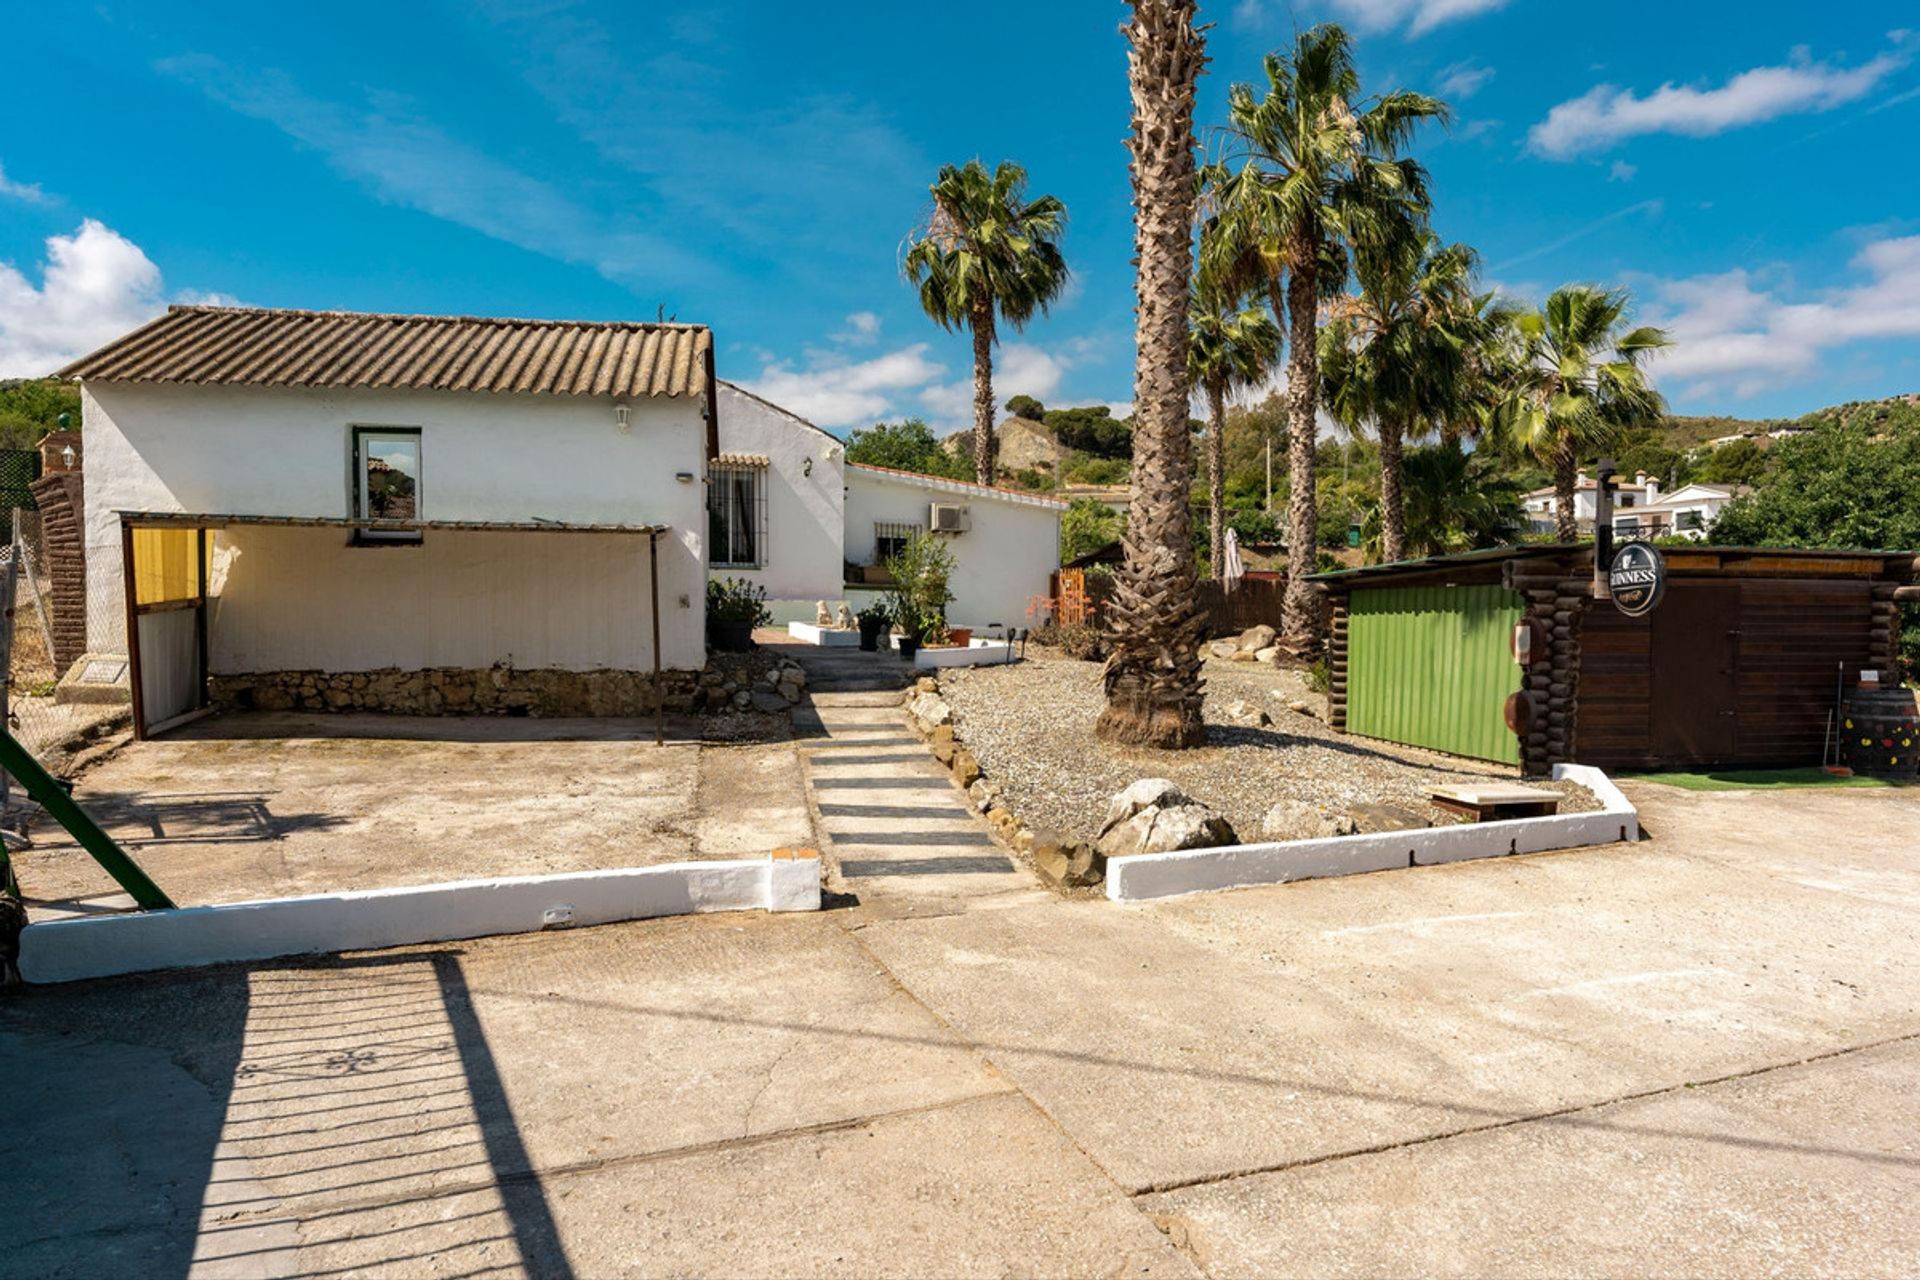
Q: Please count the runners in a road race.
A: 0